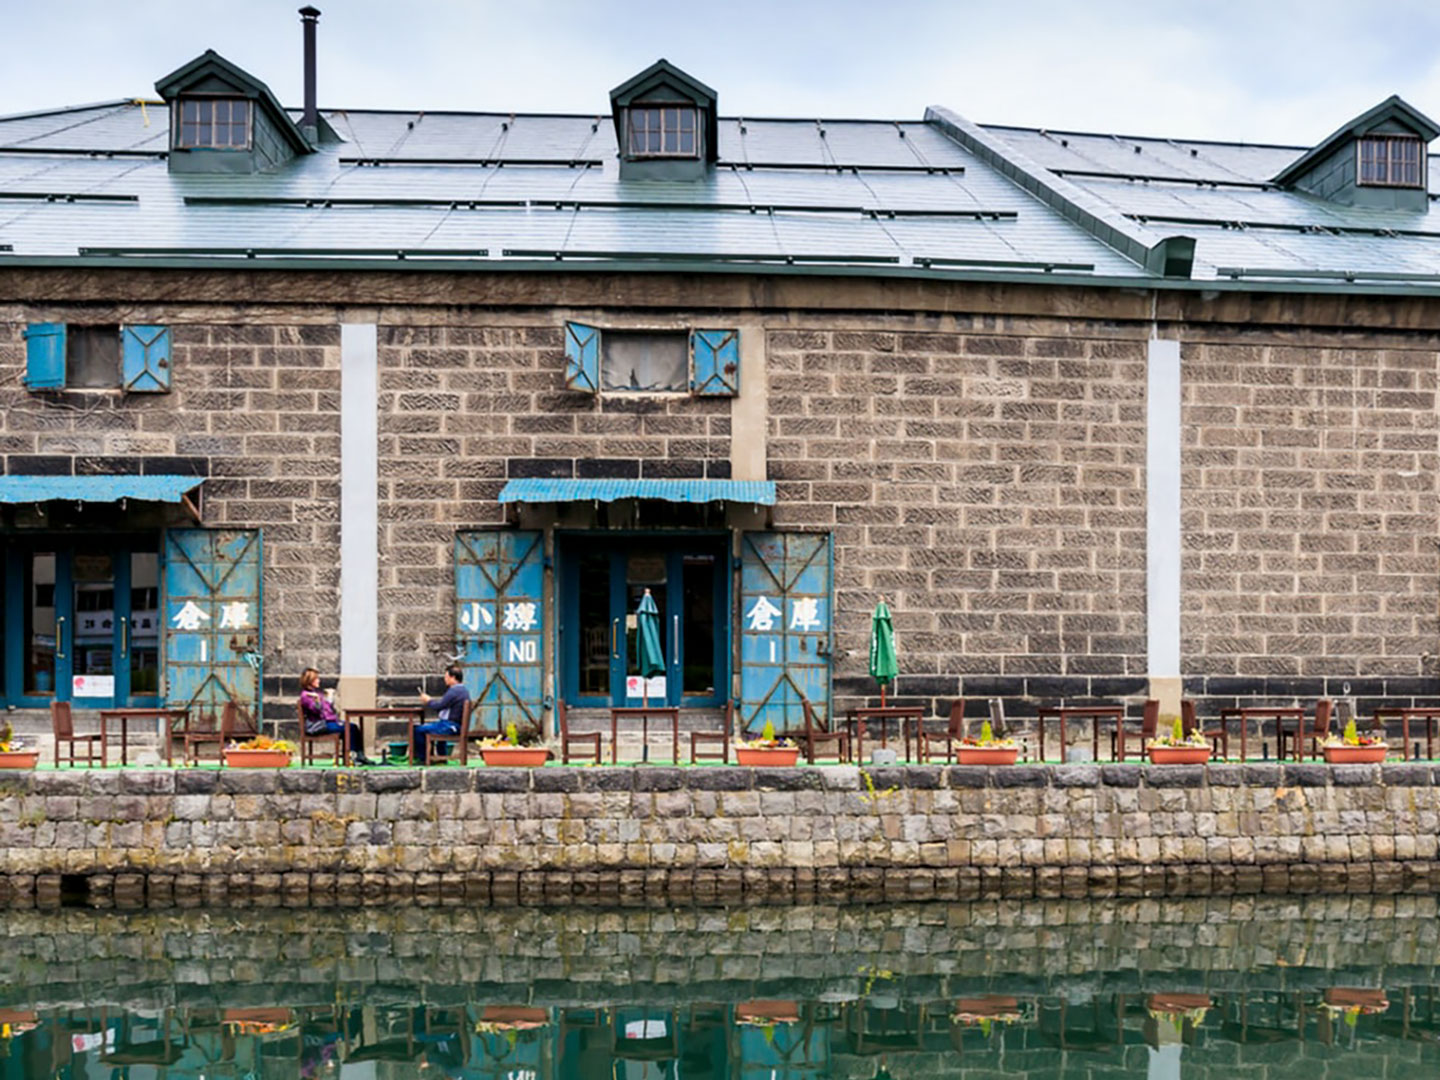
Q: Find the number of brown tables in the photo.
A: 7